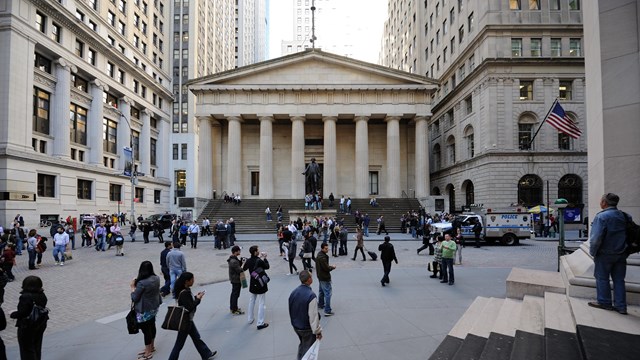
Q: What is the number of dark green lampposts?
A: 1